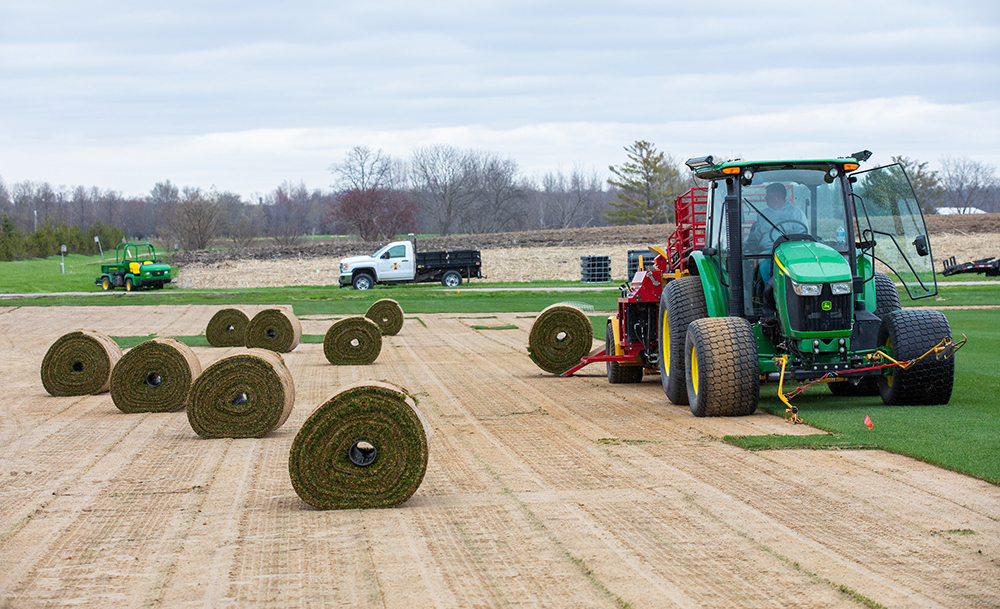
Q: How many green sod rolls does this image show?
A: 9